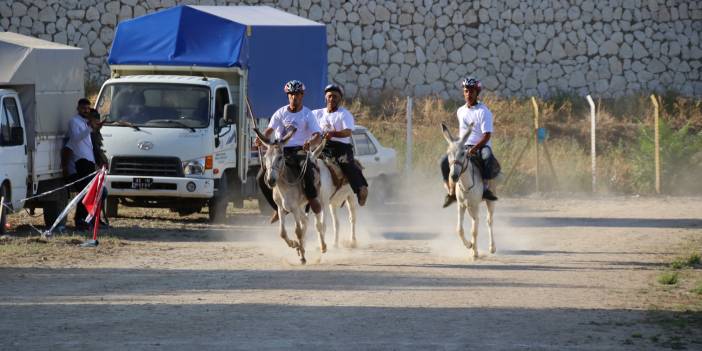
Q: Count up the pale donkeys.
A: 3